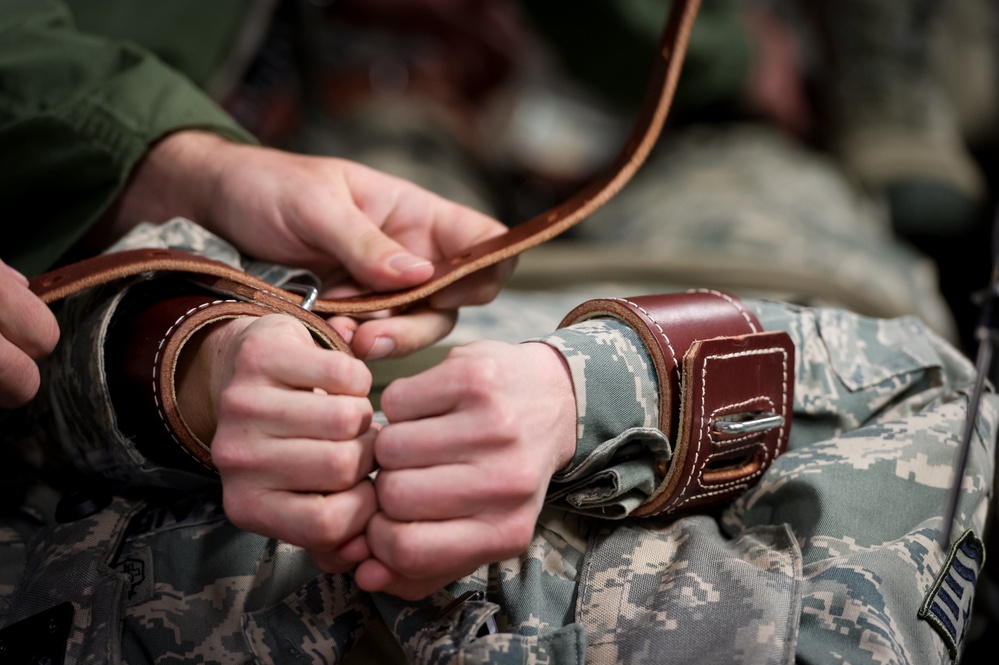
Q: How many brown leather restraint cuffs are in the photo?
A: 2